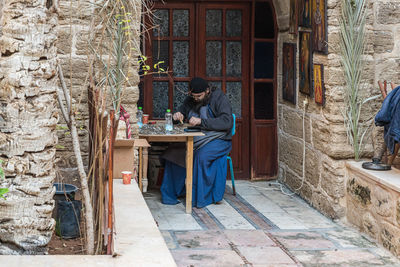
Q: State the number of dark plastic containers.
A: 2